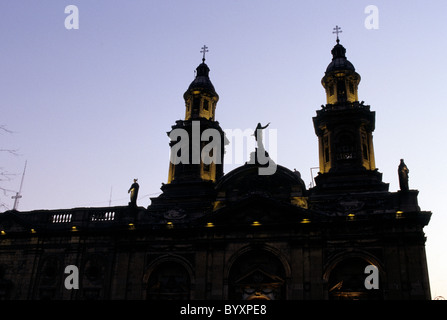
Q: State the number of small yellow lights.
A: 10